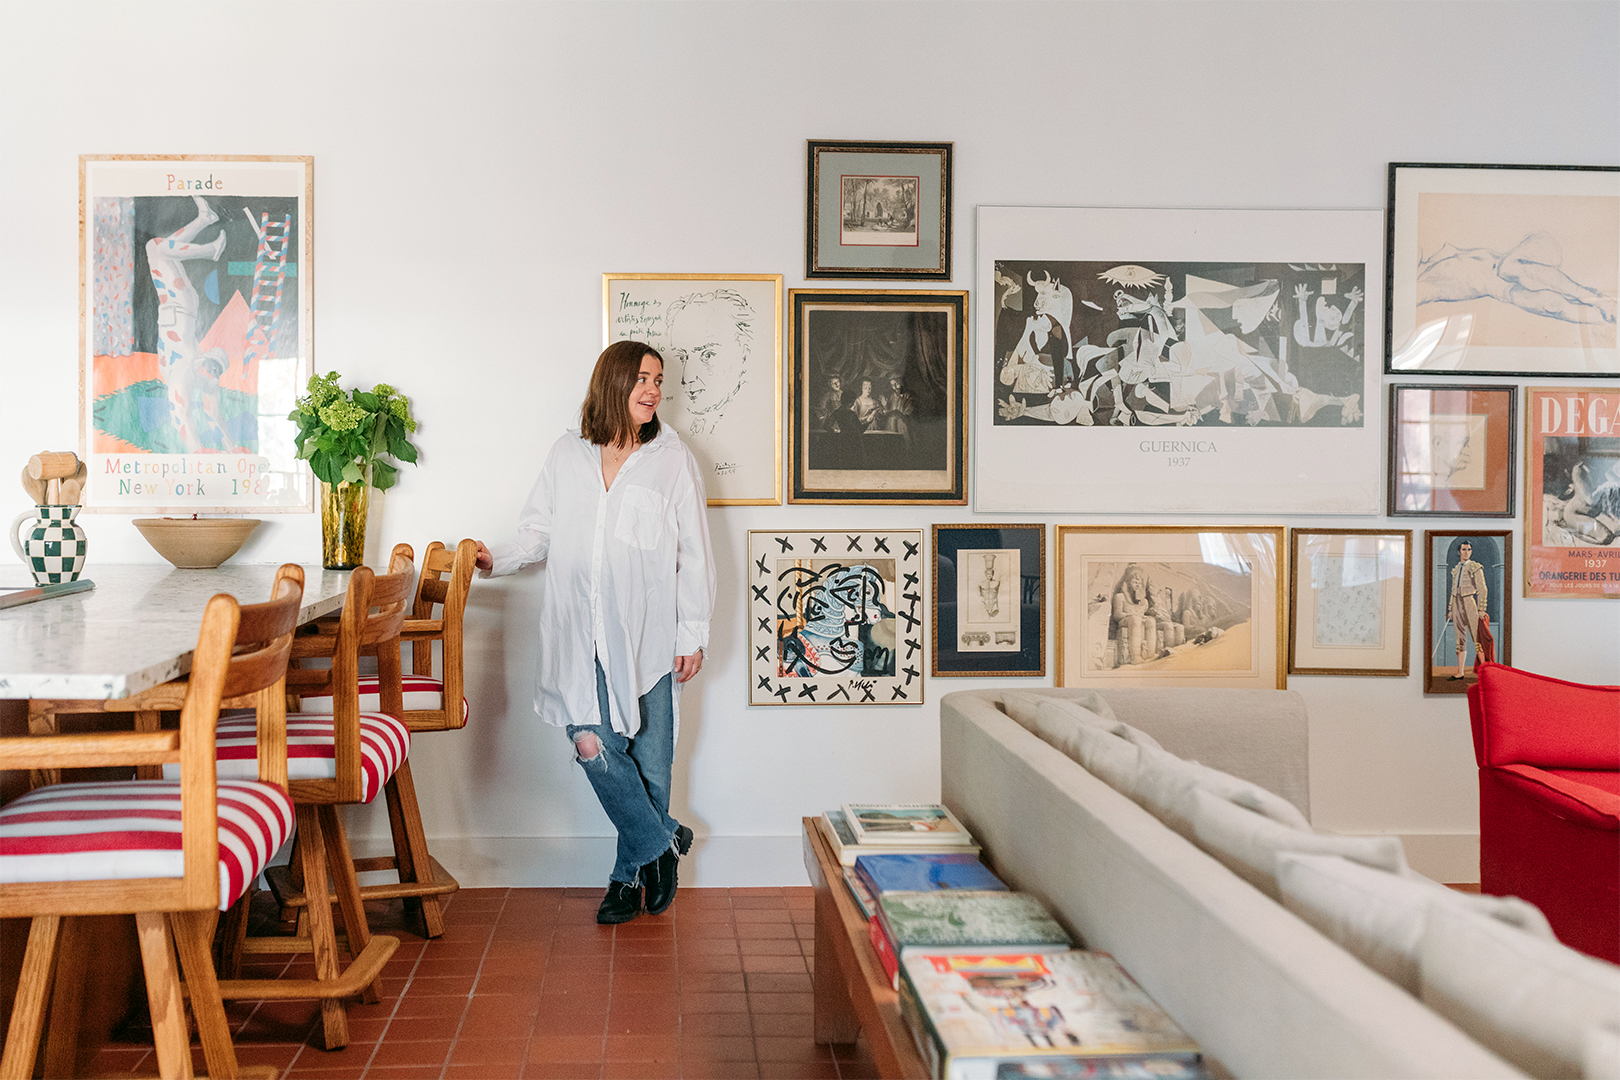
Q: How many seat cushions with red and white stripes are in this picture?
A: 3